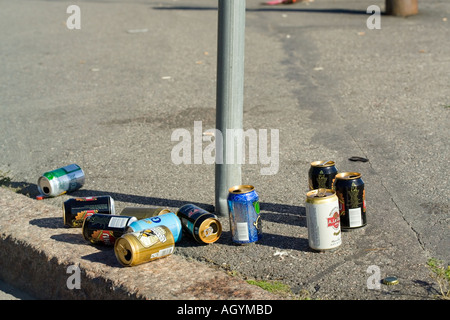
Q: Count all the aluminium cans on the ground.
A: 11